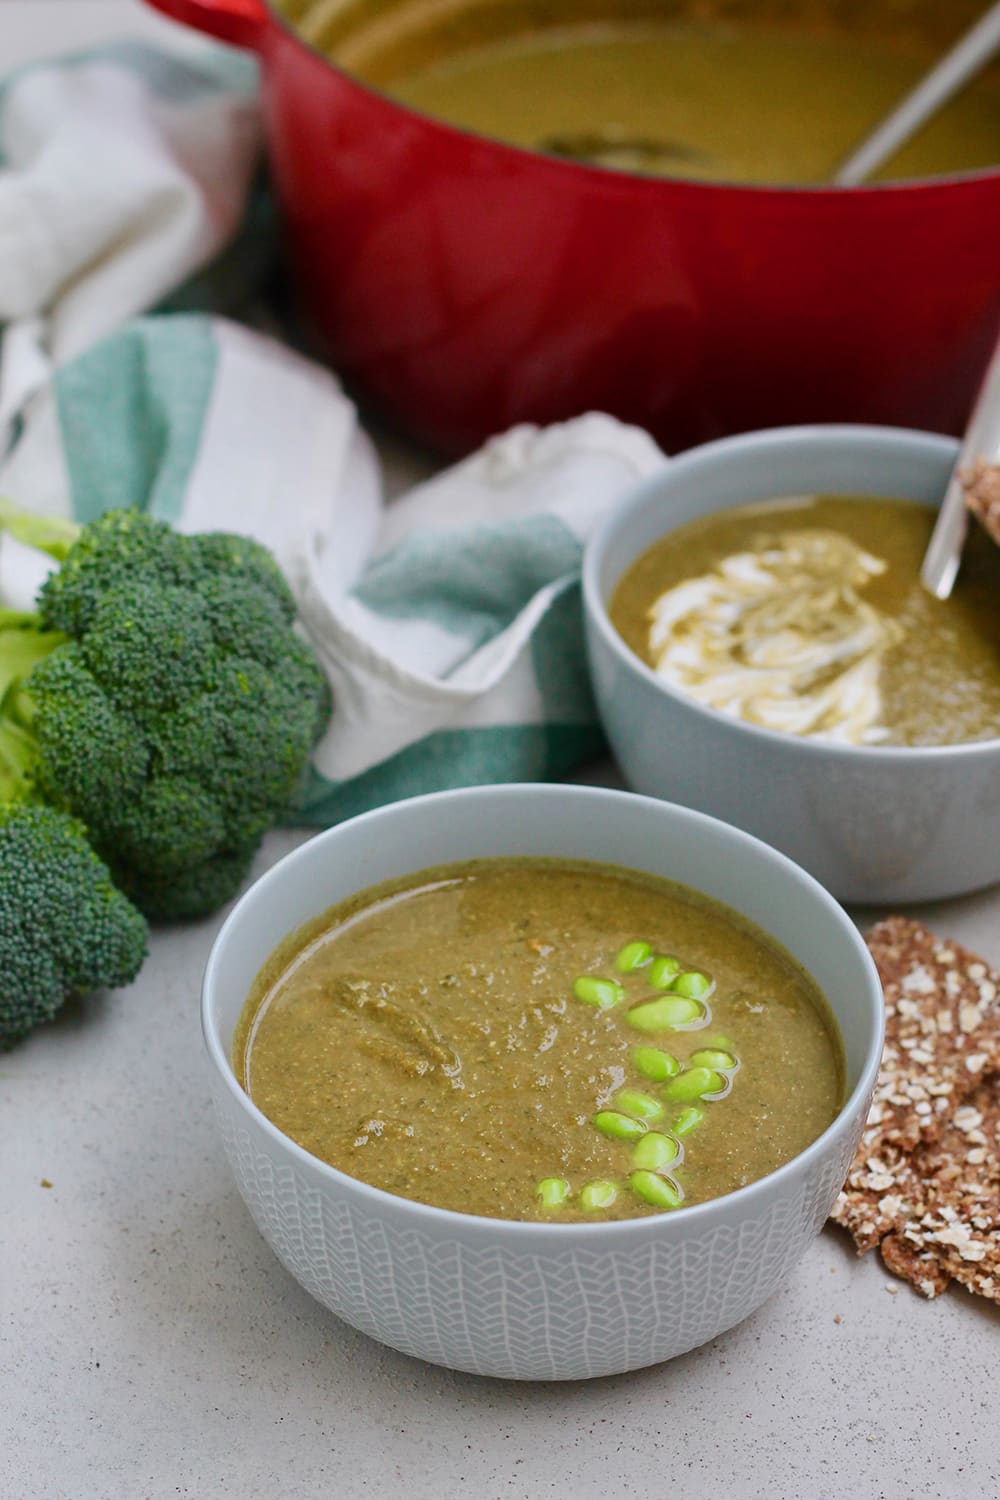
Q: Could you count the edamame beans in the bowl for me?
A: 15